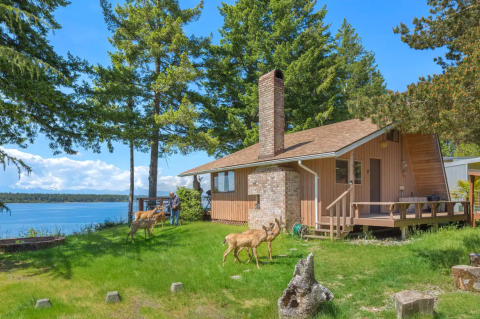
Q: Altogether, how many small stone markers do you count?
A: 3